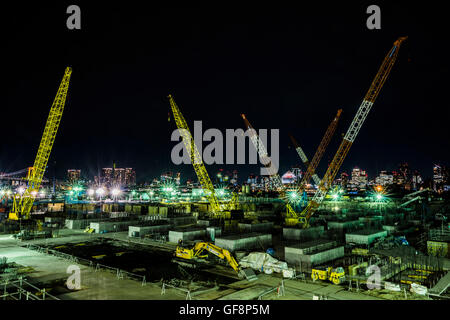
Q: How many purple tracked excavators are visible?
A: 0